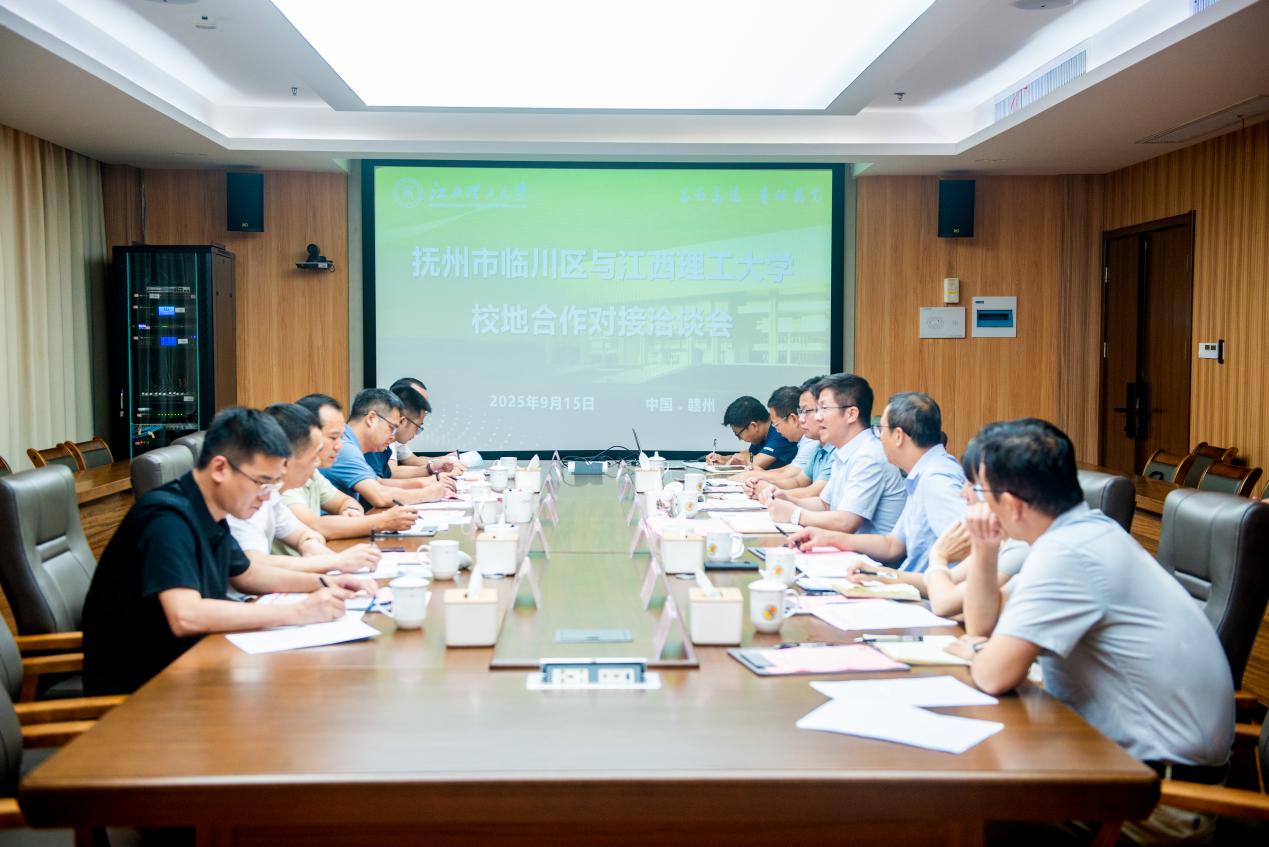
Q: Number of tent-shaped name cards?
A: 12